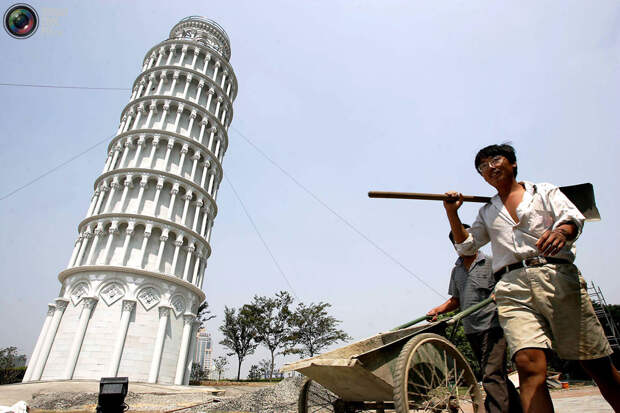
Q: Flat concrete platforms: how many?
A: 1